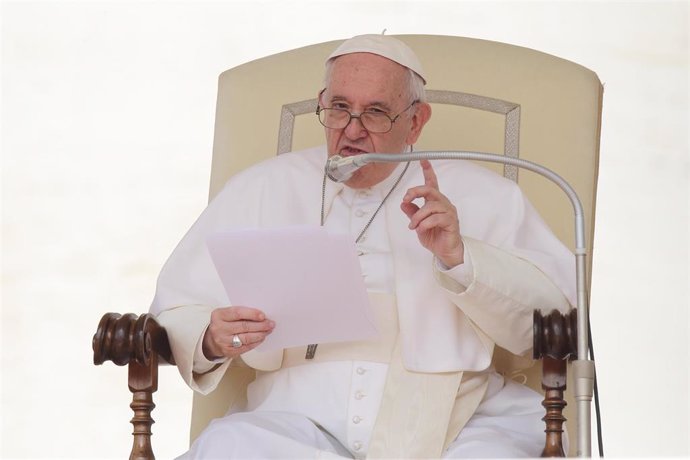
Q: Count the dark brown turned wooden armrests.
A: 2